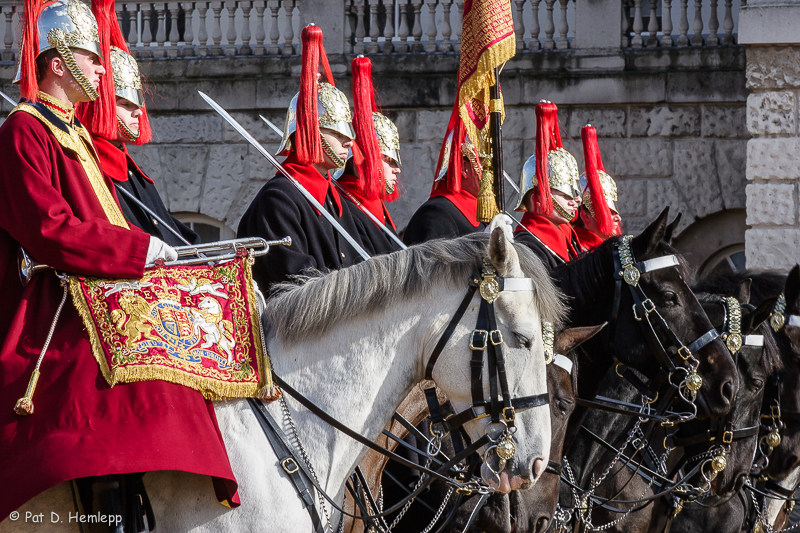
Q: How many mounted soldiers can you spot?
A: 7